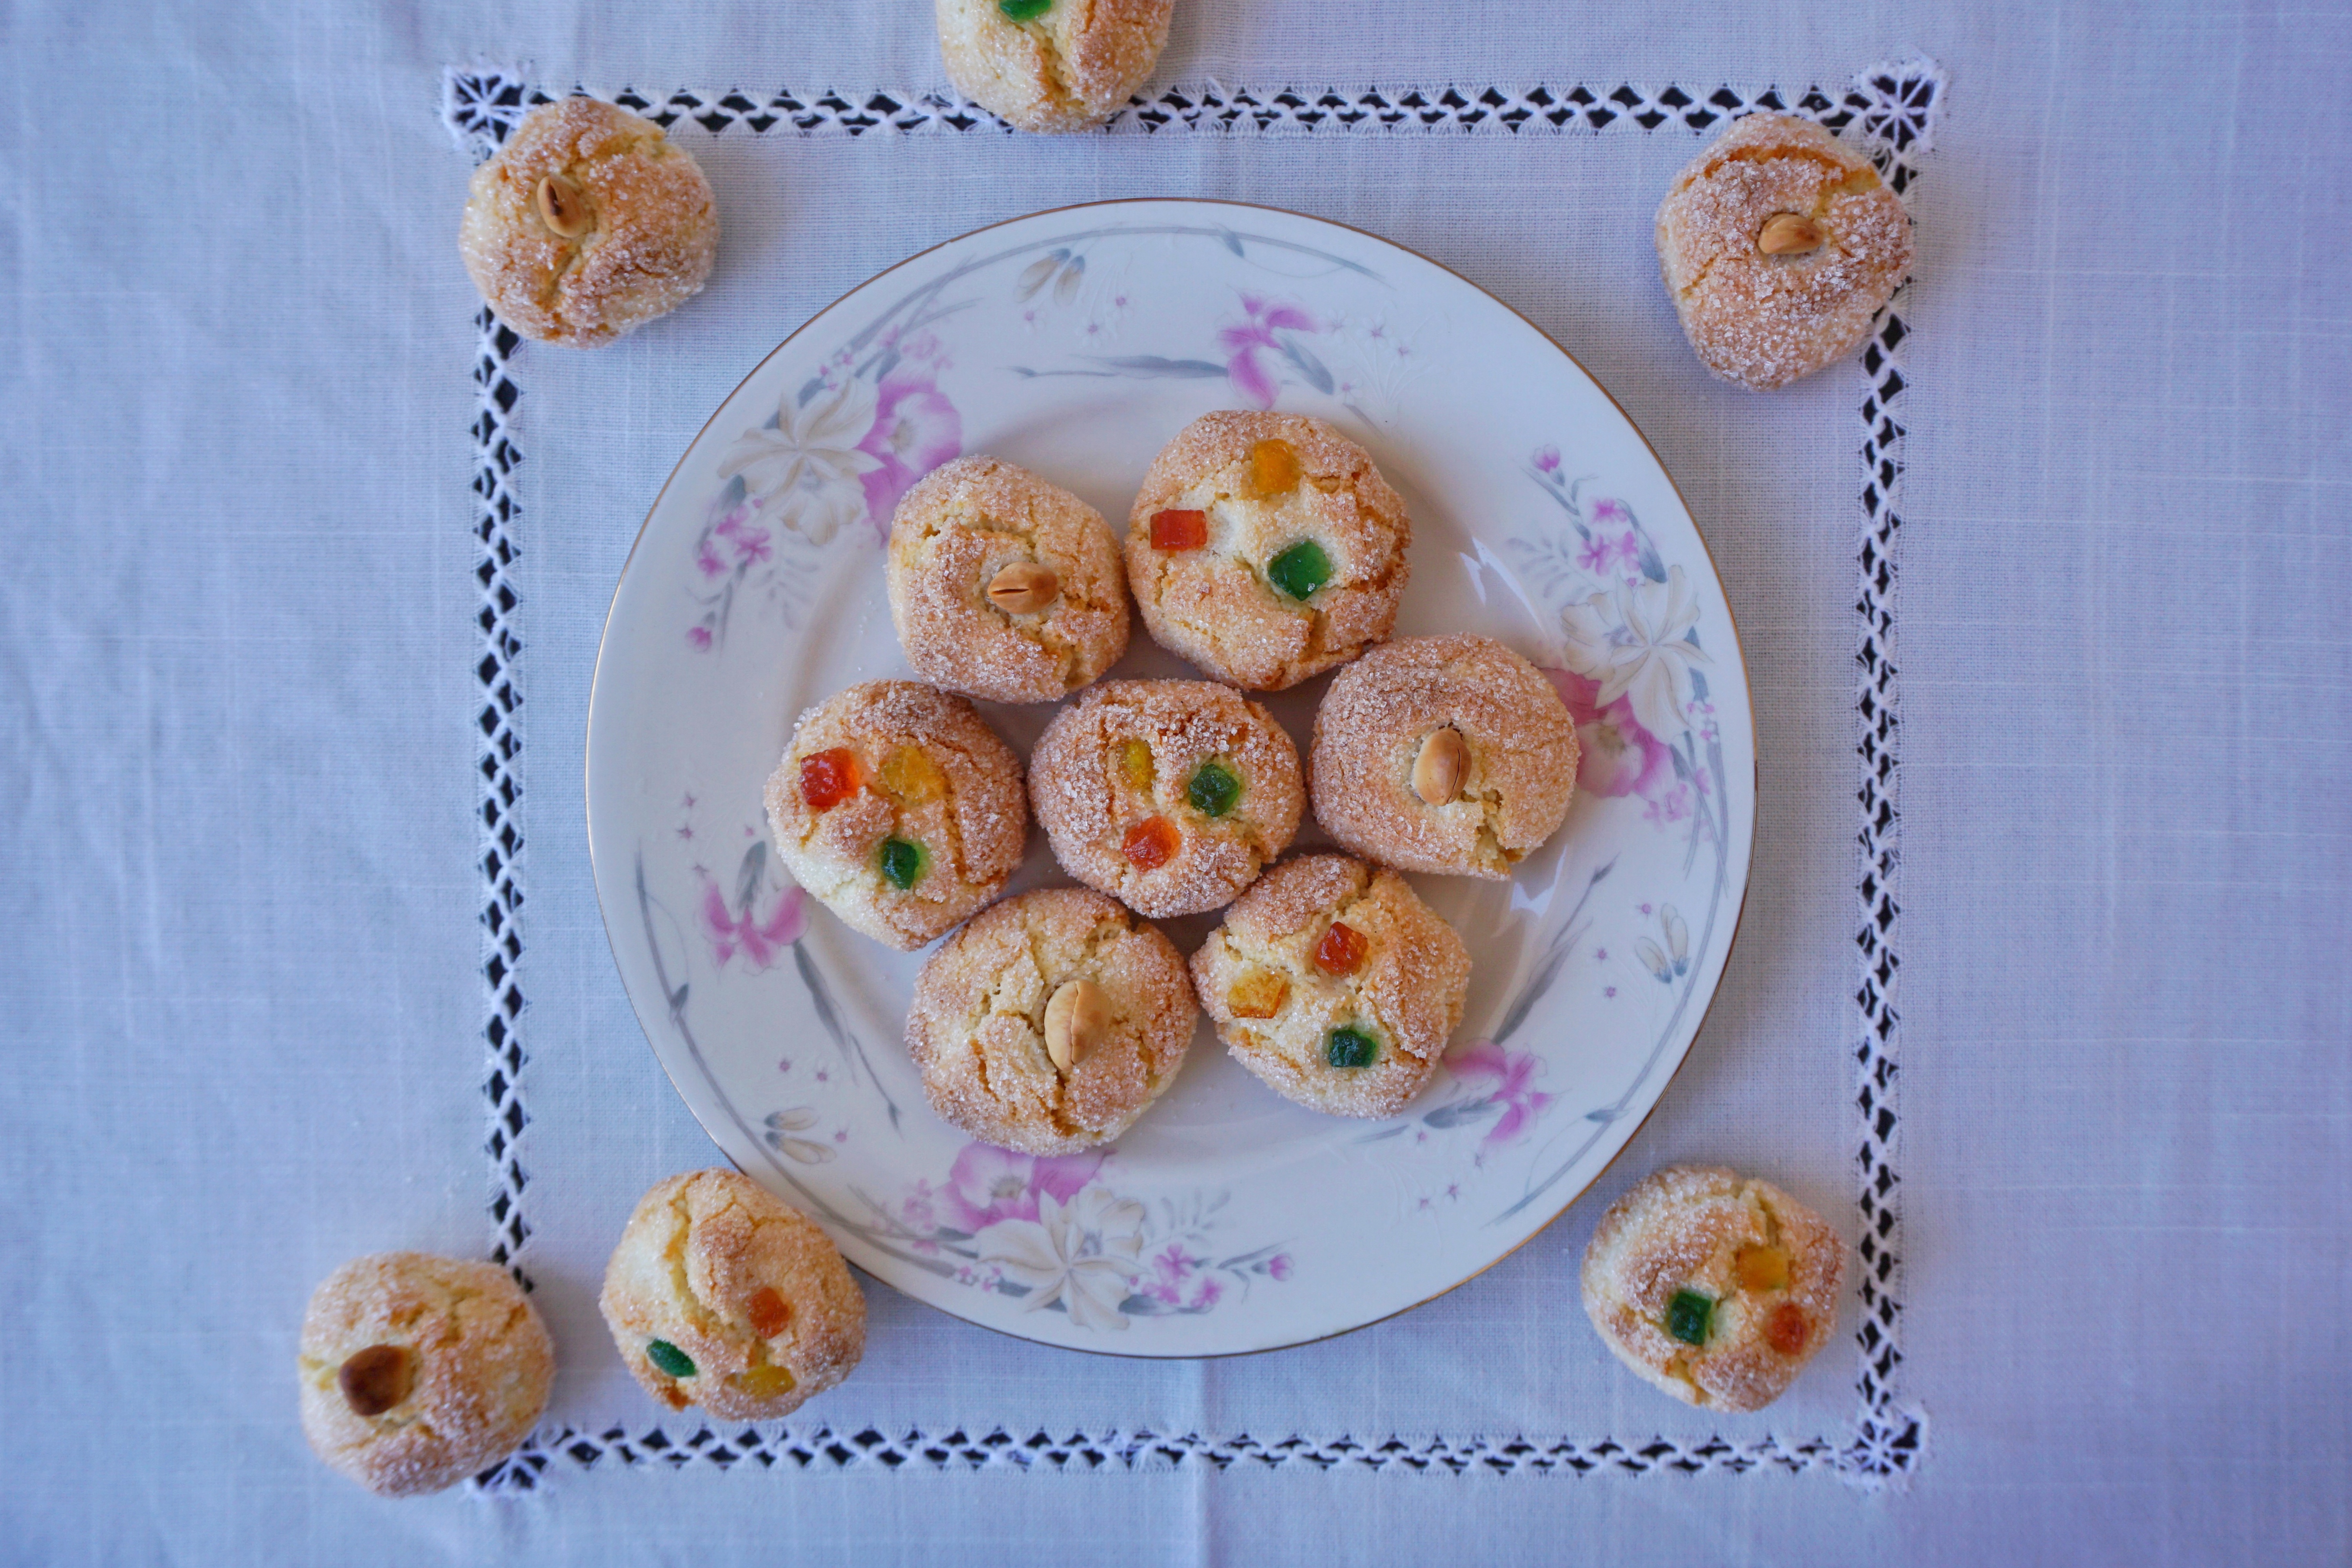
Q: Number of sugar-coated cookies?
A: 13